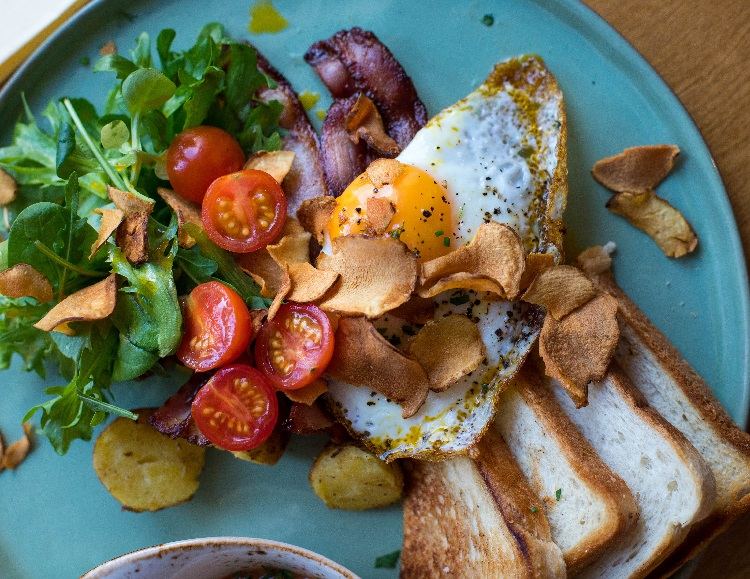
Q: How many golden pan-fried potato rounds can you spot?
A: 3